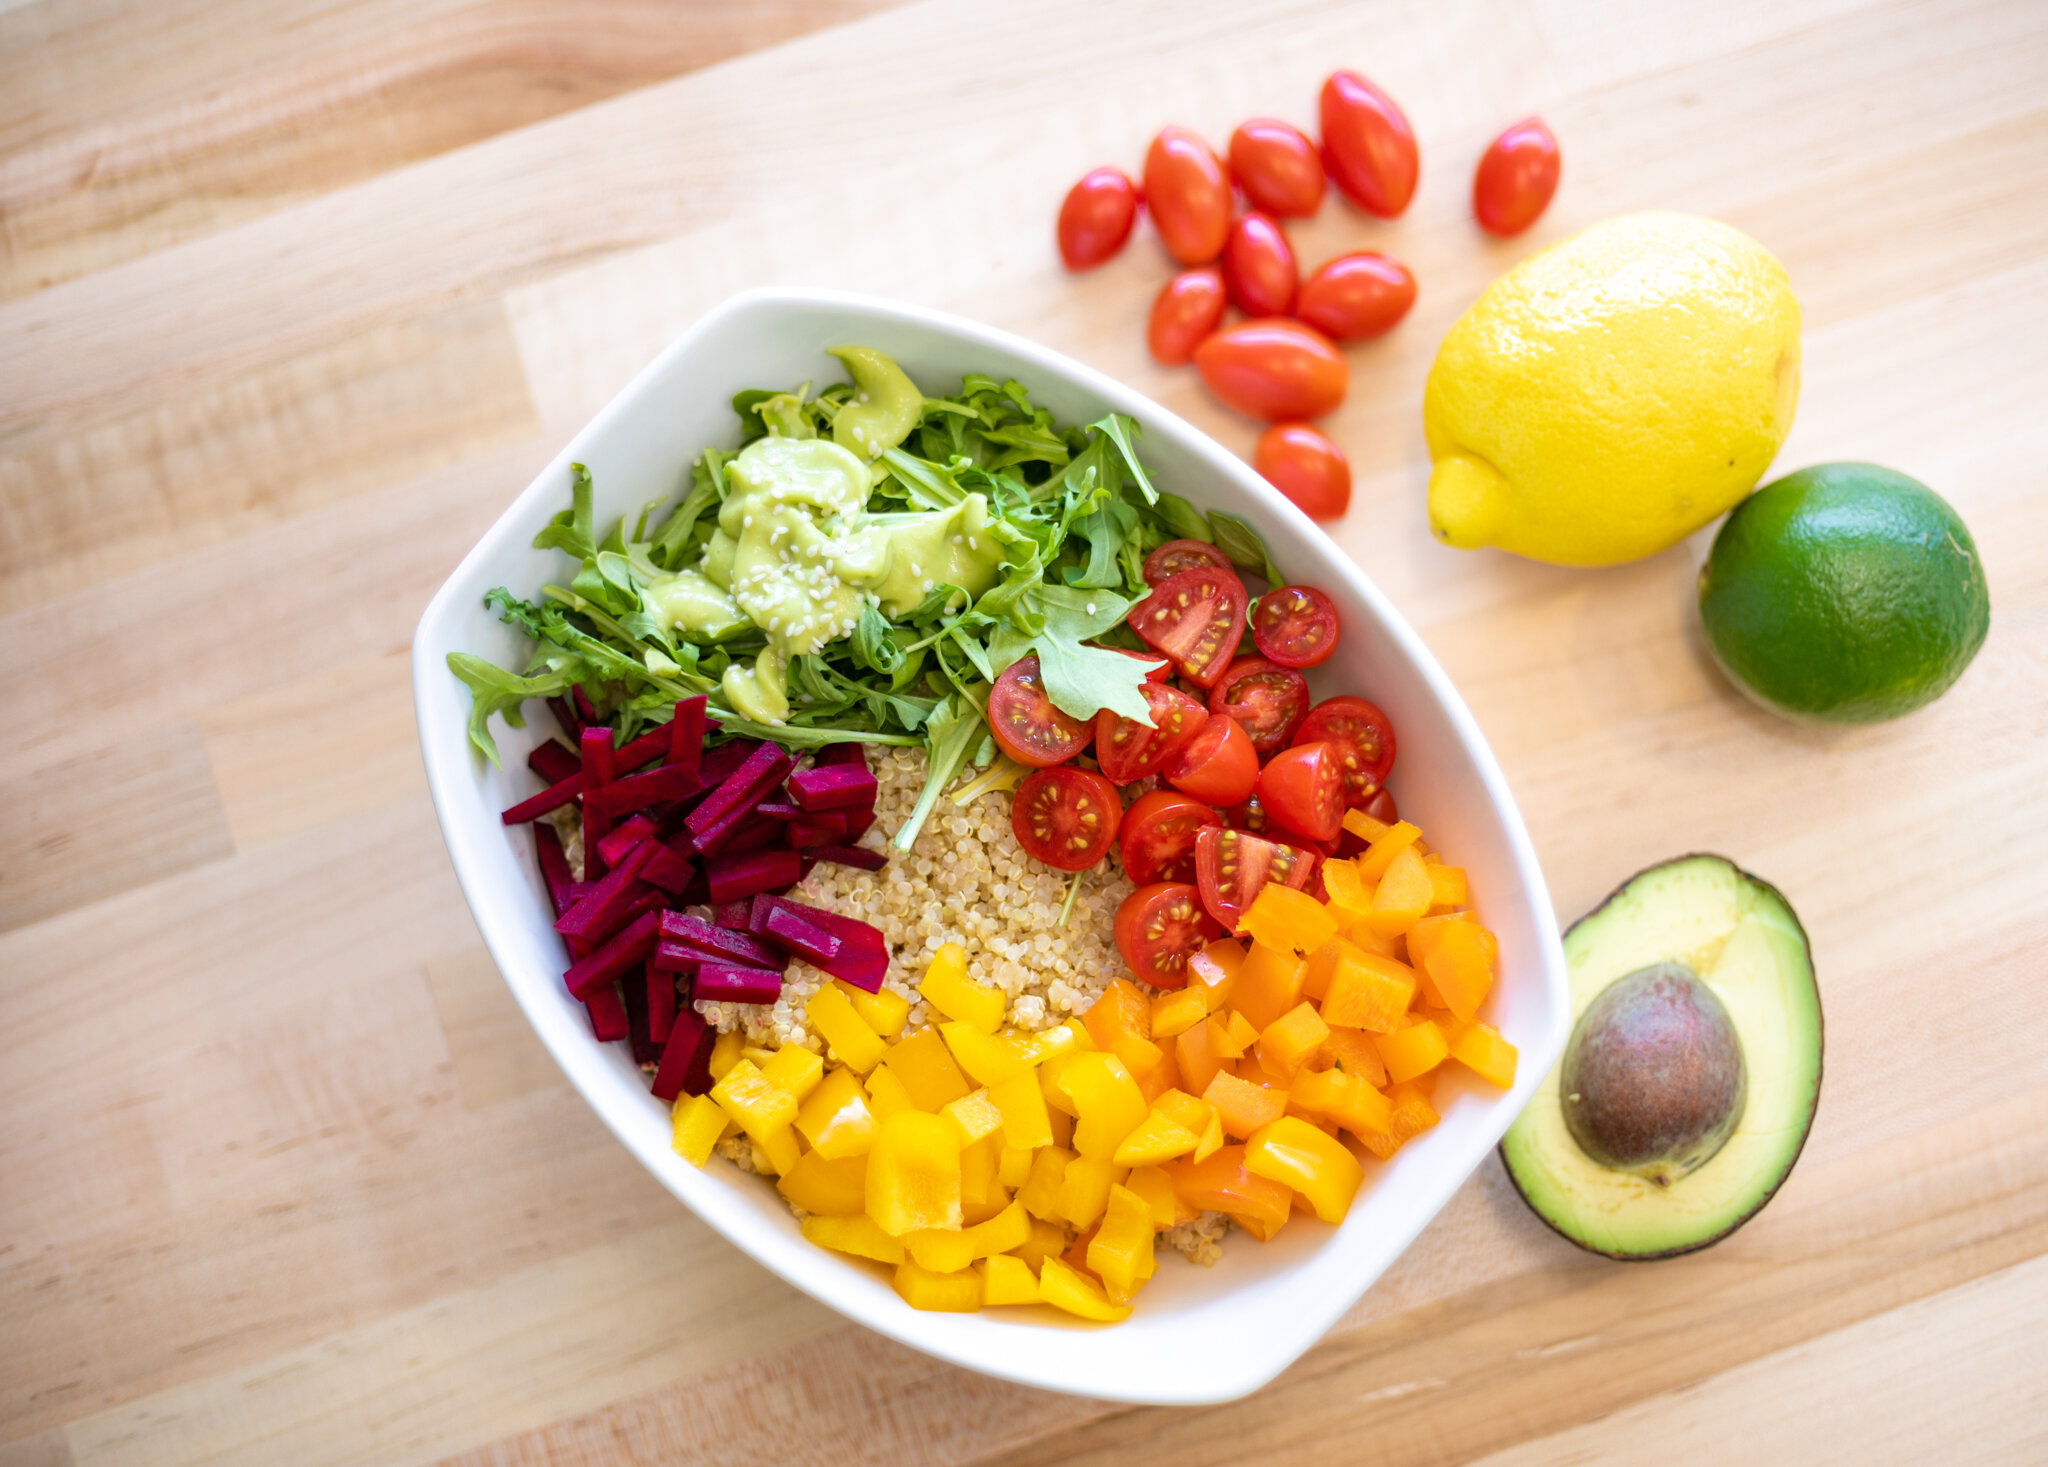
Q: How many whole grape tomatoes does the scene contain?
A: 10